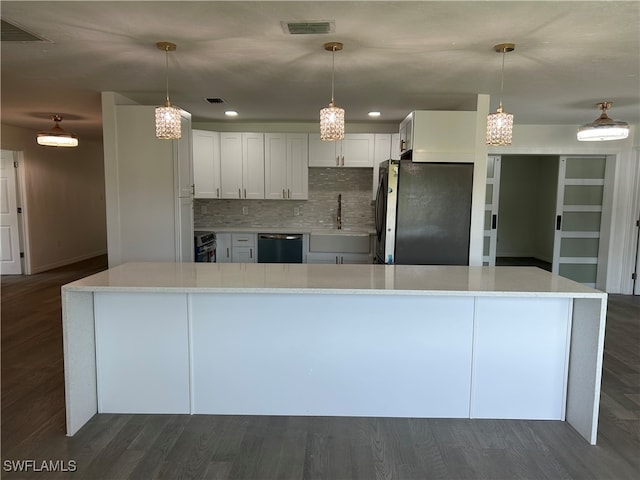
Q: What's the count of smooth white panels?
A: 3